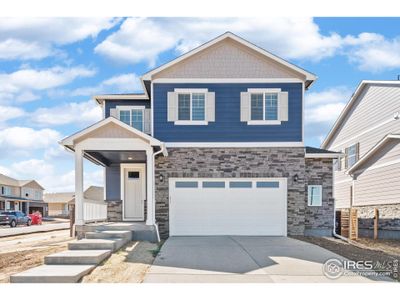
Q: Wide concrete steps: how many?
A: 4